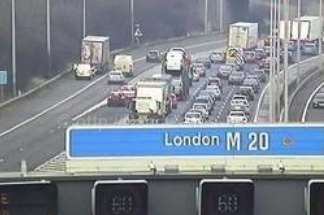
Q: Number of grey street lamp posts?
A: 12